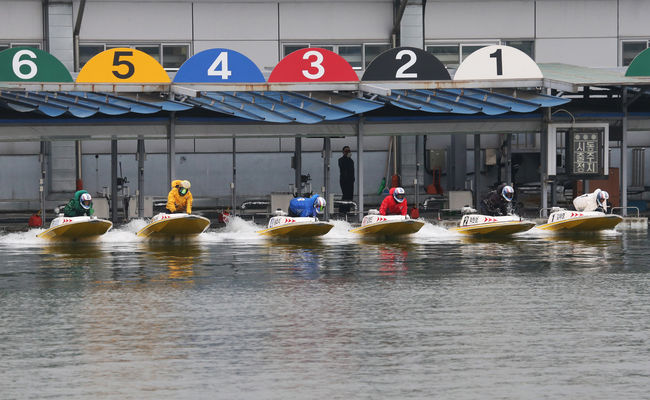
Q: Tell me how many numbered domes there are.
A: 6